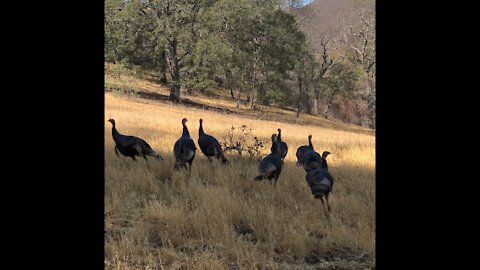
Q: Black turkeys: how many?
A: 8